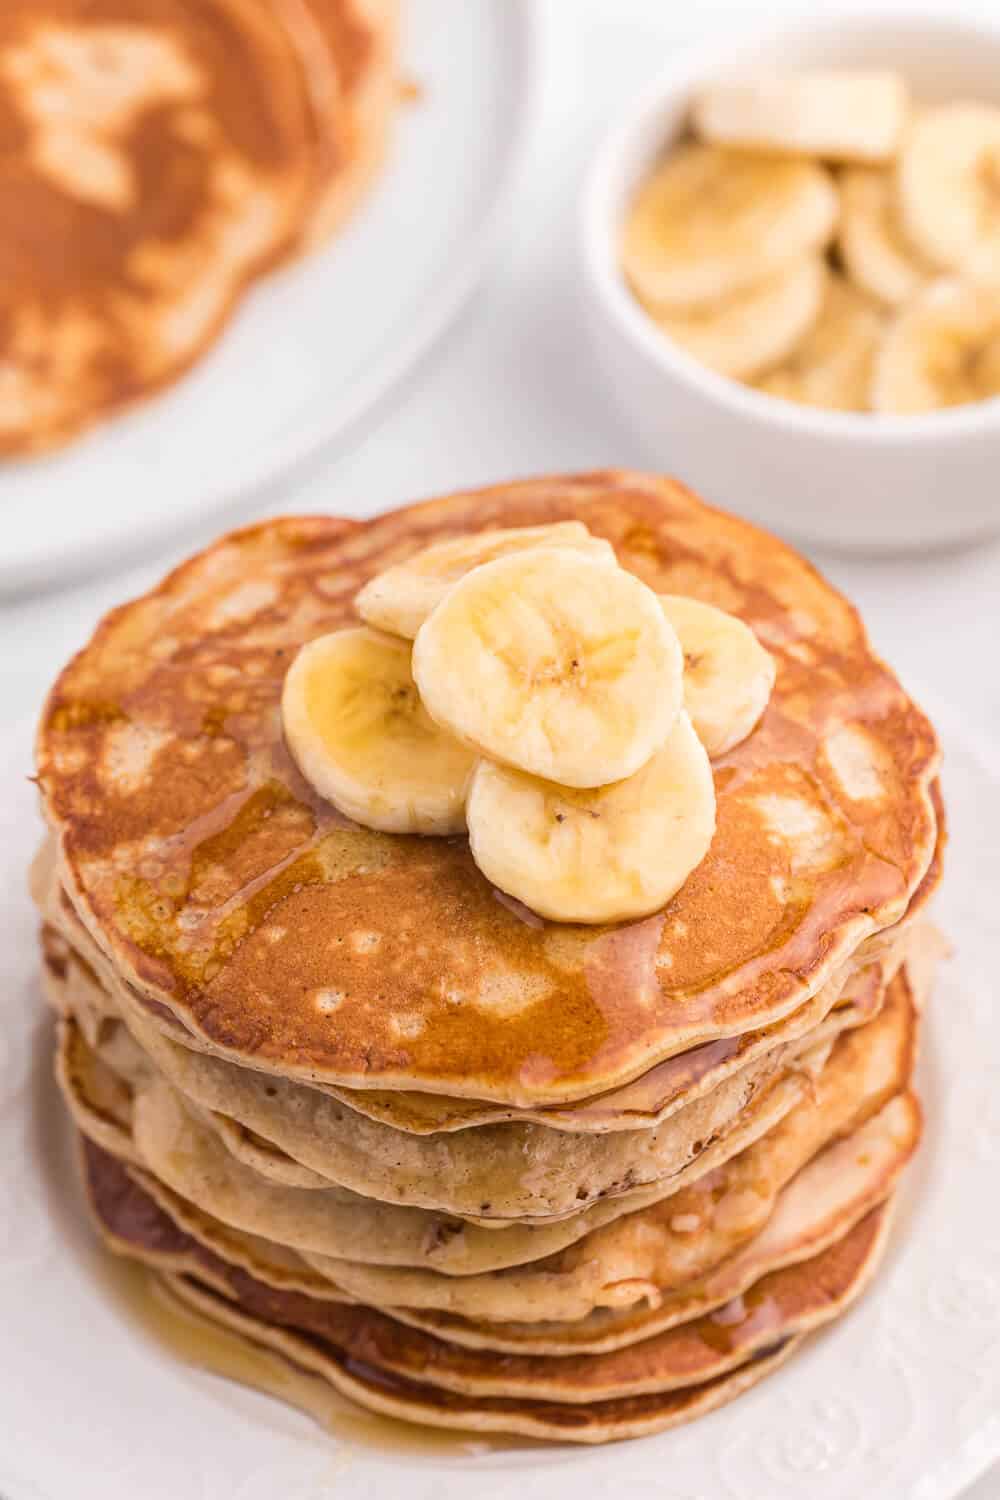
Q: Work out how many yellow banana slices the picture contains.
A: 12